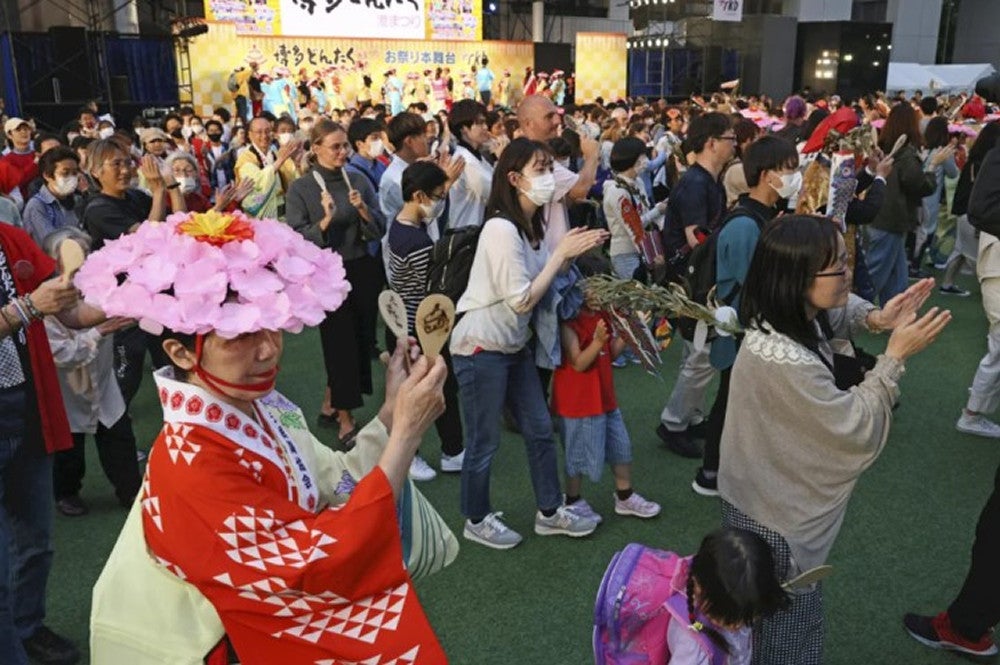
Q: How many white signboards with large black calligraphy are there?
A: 1